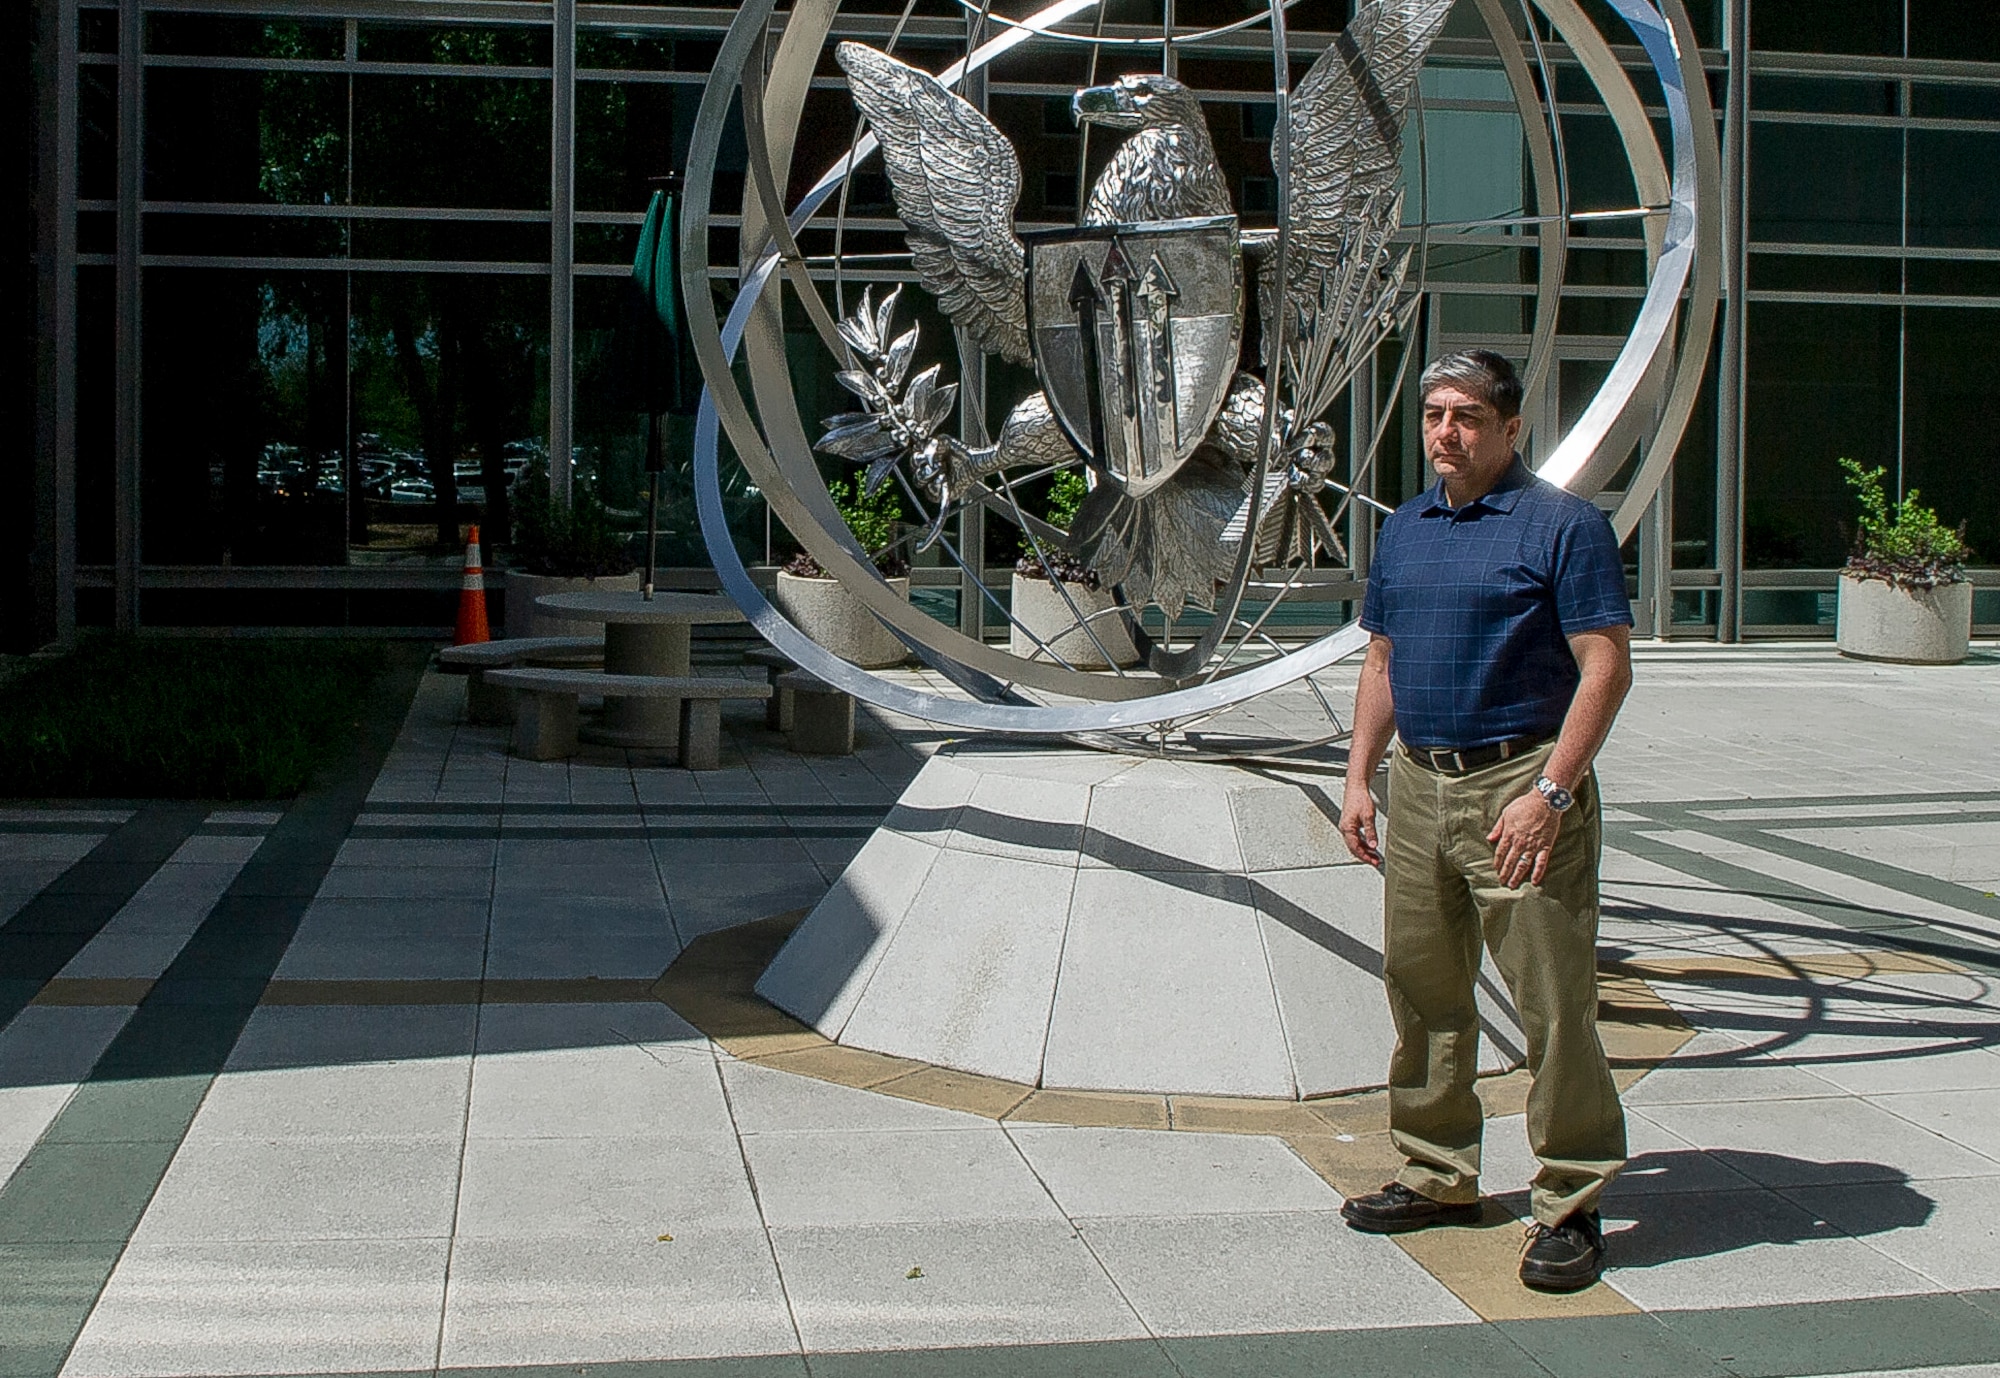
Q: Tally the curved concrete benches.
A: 3